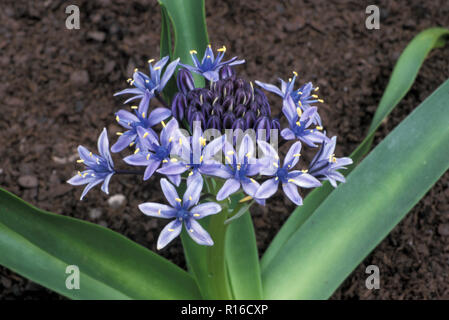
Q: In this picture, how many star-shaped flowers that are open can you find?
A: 12